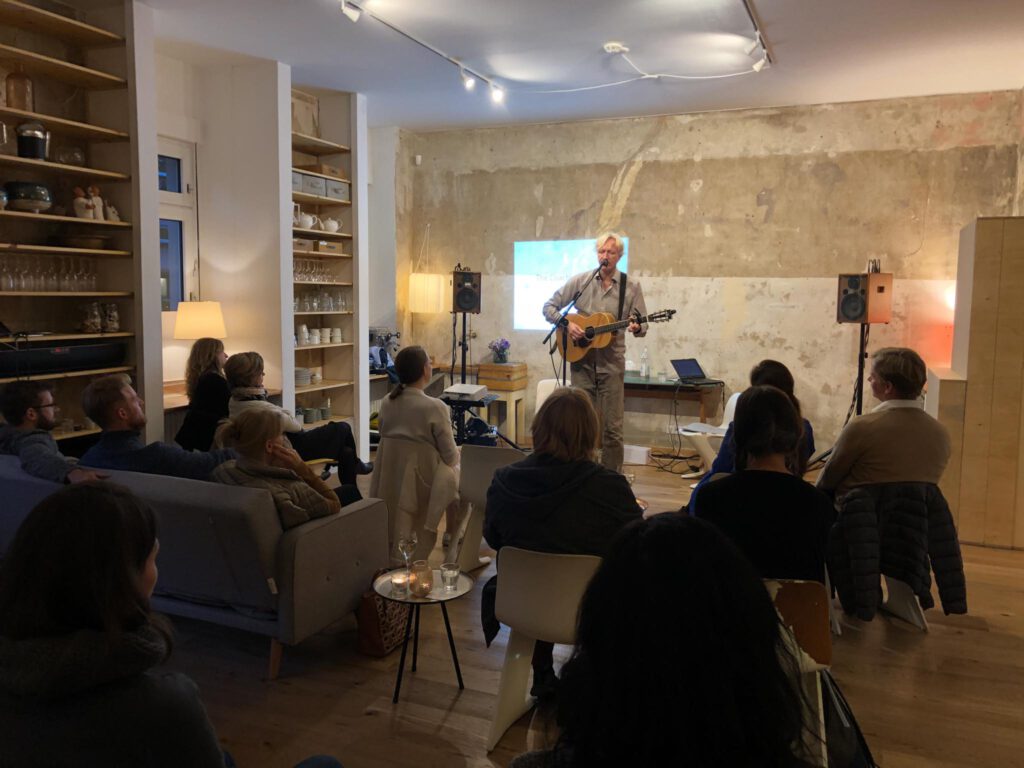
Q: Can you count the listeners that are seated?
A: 12